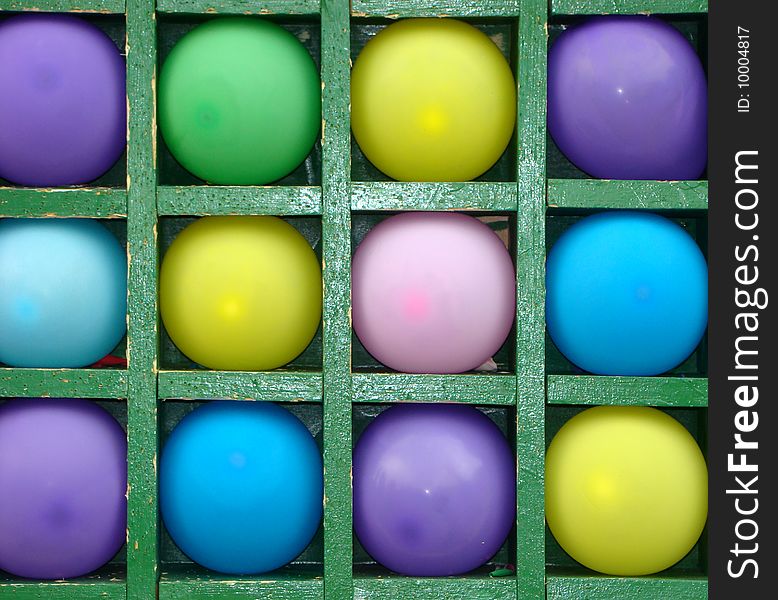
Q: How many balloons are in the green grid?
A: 12